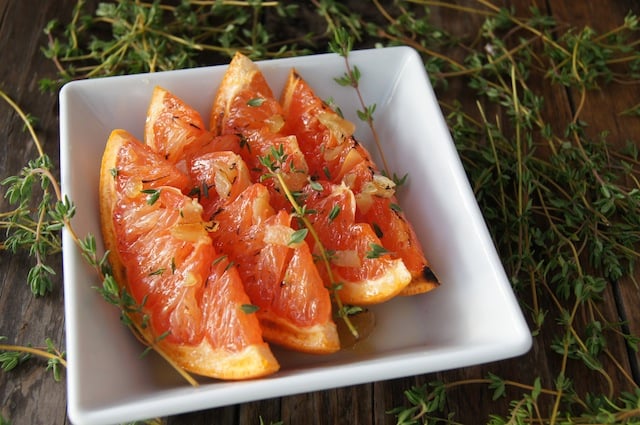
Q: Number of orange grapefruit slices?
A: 4